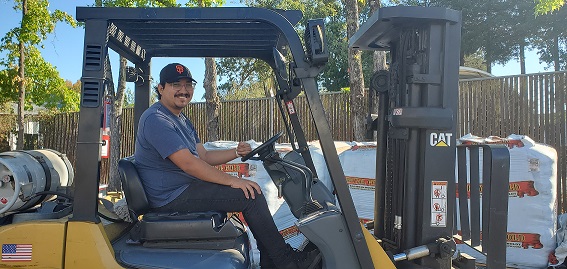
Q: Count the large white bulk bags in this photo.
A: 3